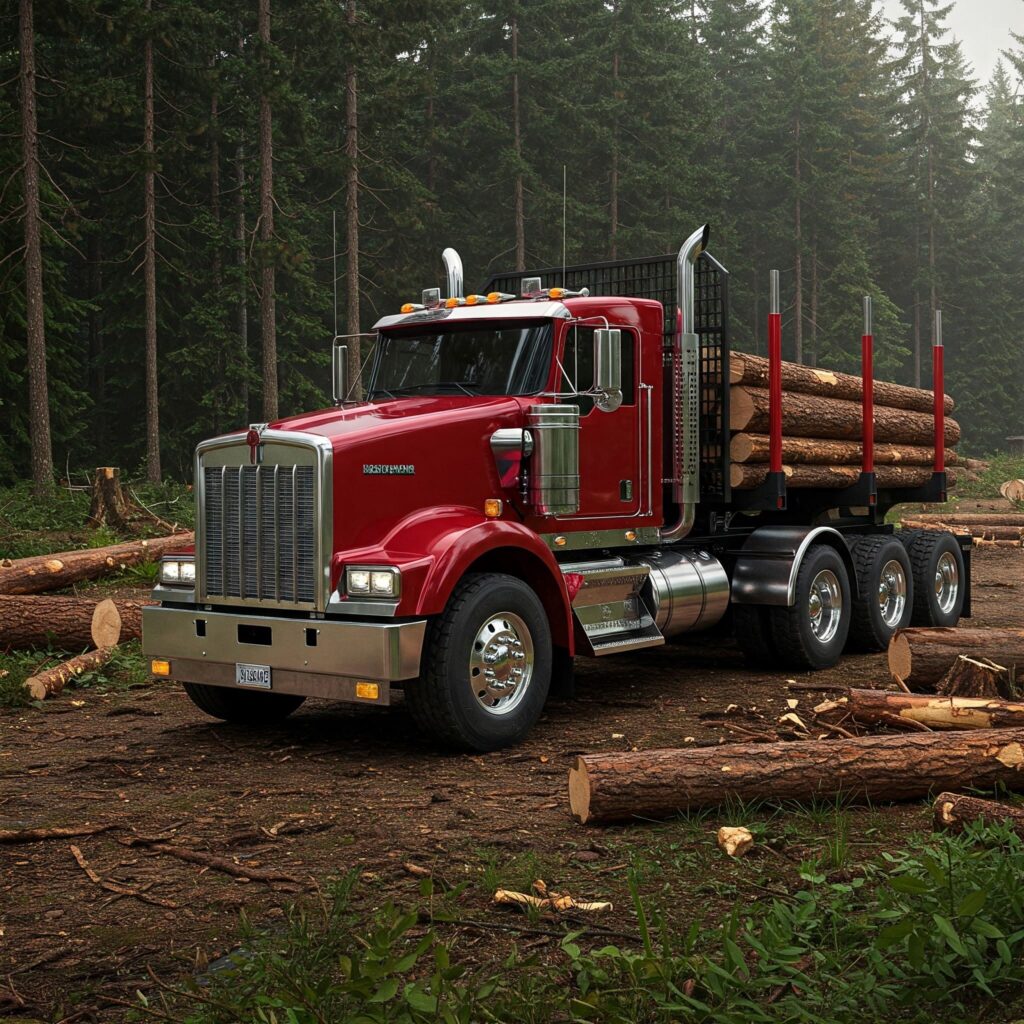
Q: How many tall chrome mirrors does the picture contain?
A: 2